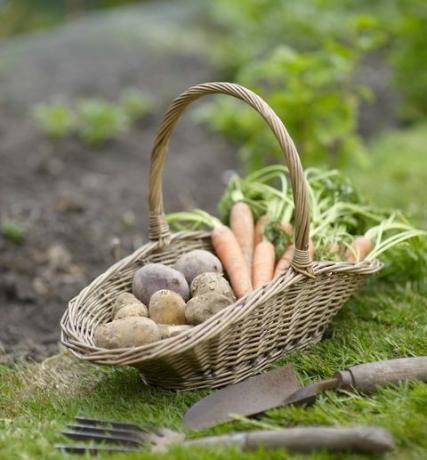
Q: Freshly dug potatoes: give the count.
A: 9